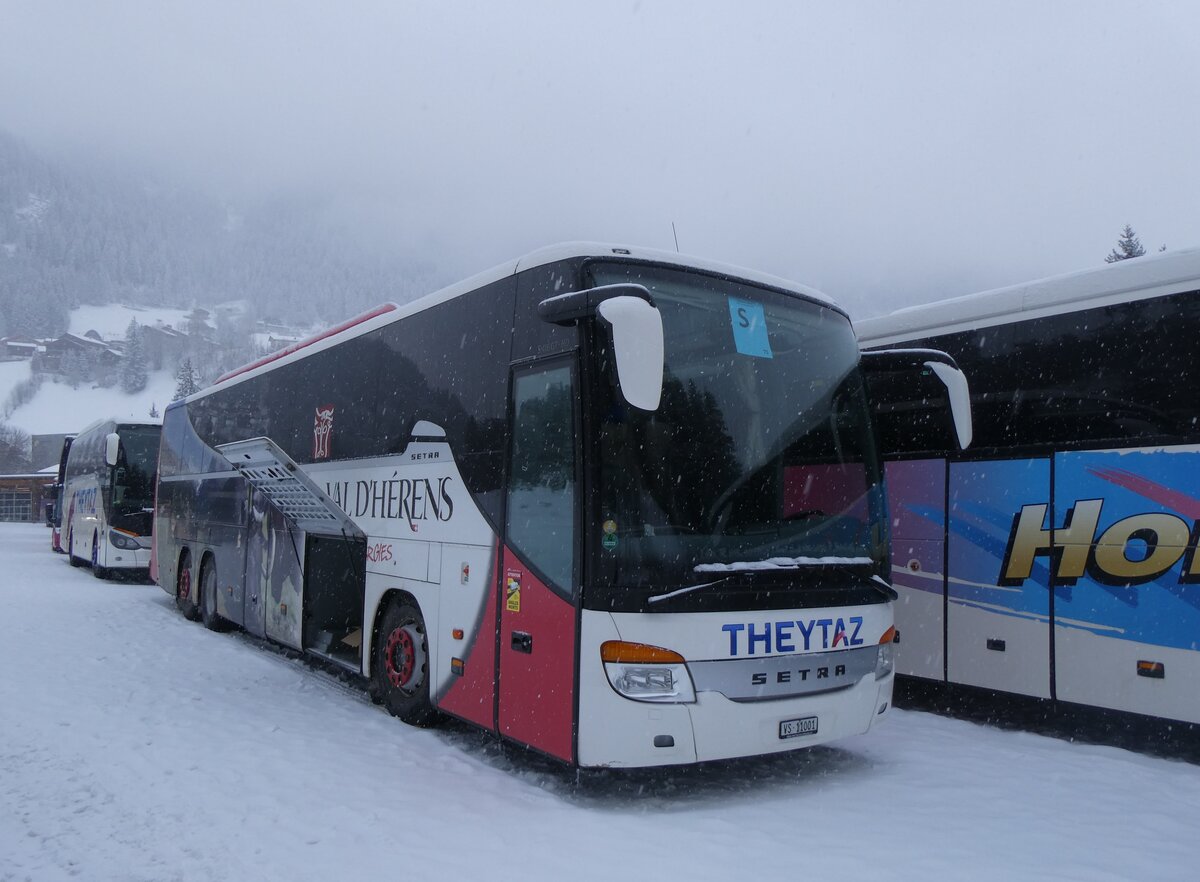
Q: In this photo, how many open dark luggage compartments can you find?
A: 1